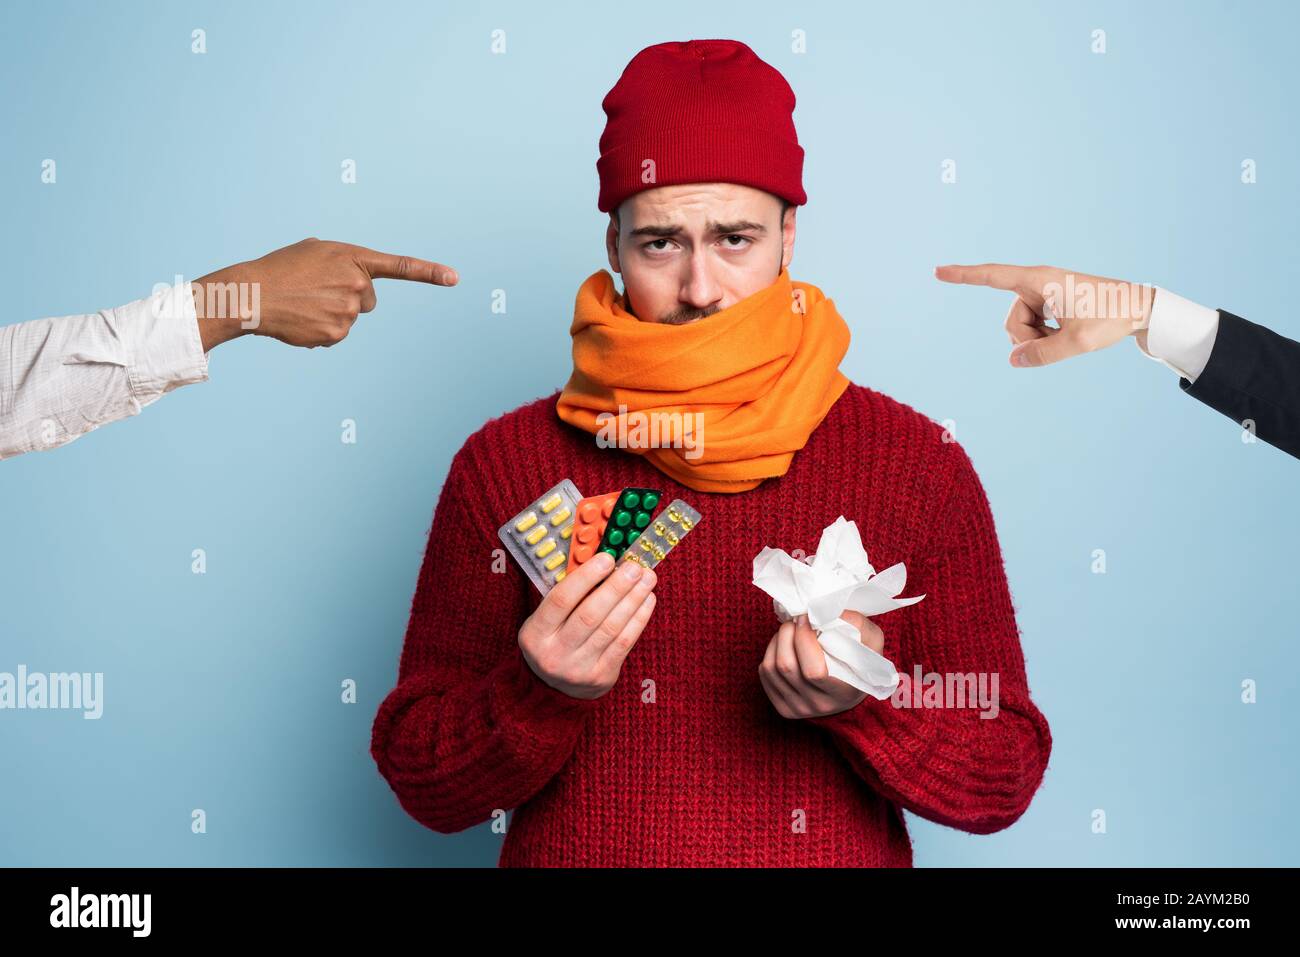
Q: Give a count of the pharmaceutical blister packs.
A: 4